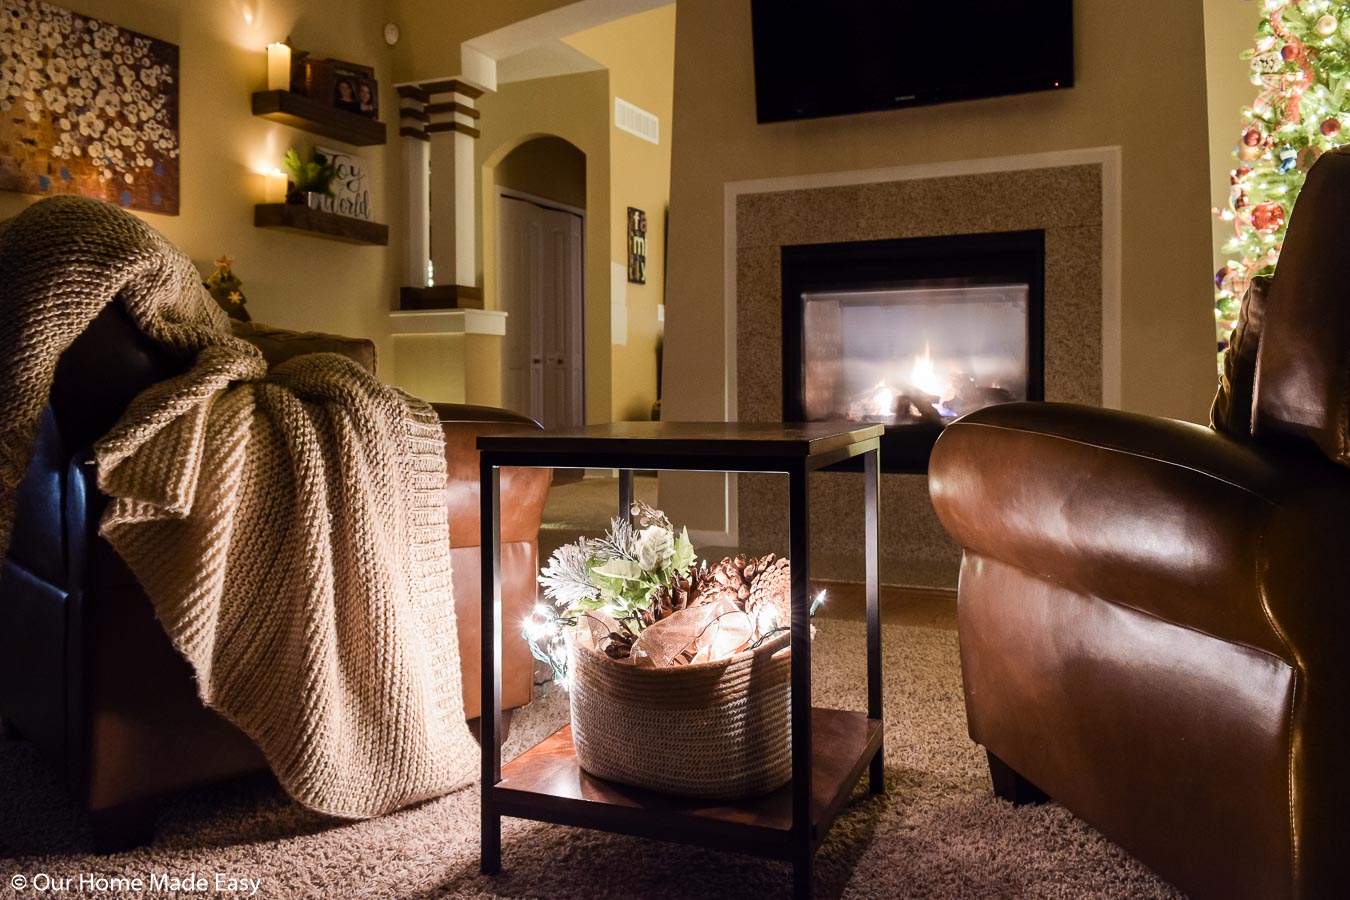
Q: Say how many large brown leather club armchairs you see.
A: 2